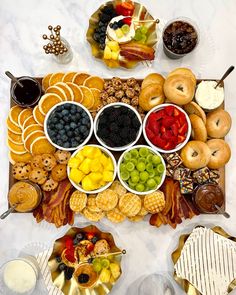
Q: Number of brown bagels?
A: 9